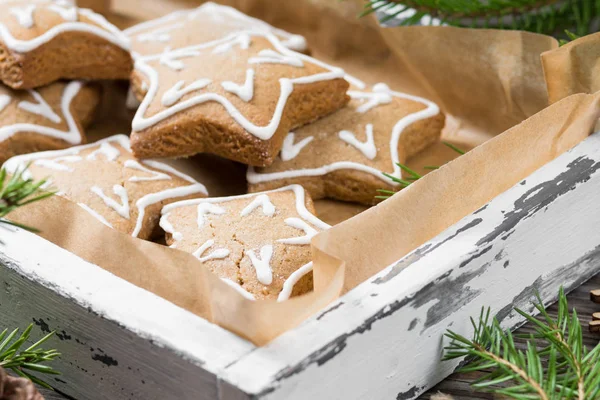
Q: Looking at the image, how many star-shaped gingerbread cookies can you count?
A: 7